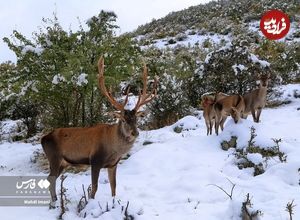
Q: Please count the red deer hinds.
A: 3